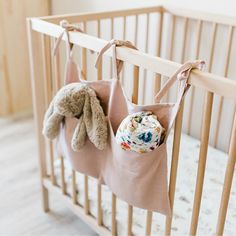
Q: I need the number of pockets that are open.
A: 2